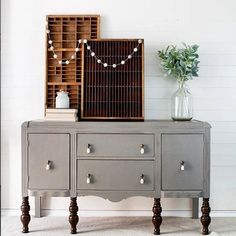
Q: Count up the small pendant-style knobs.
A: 6